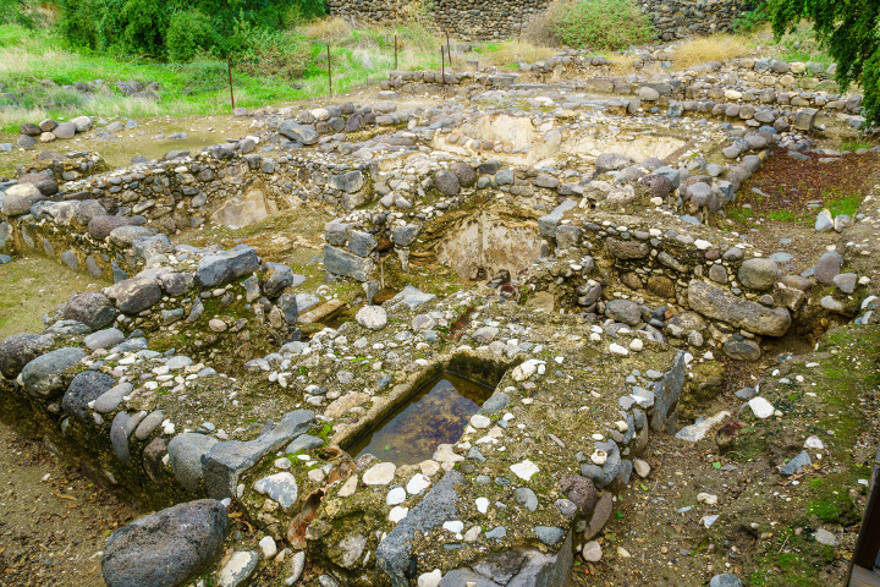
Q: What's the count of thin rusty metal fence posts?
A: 5